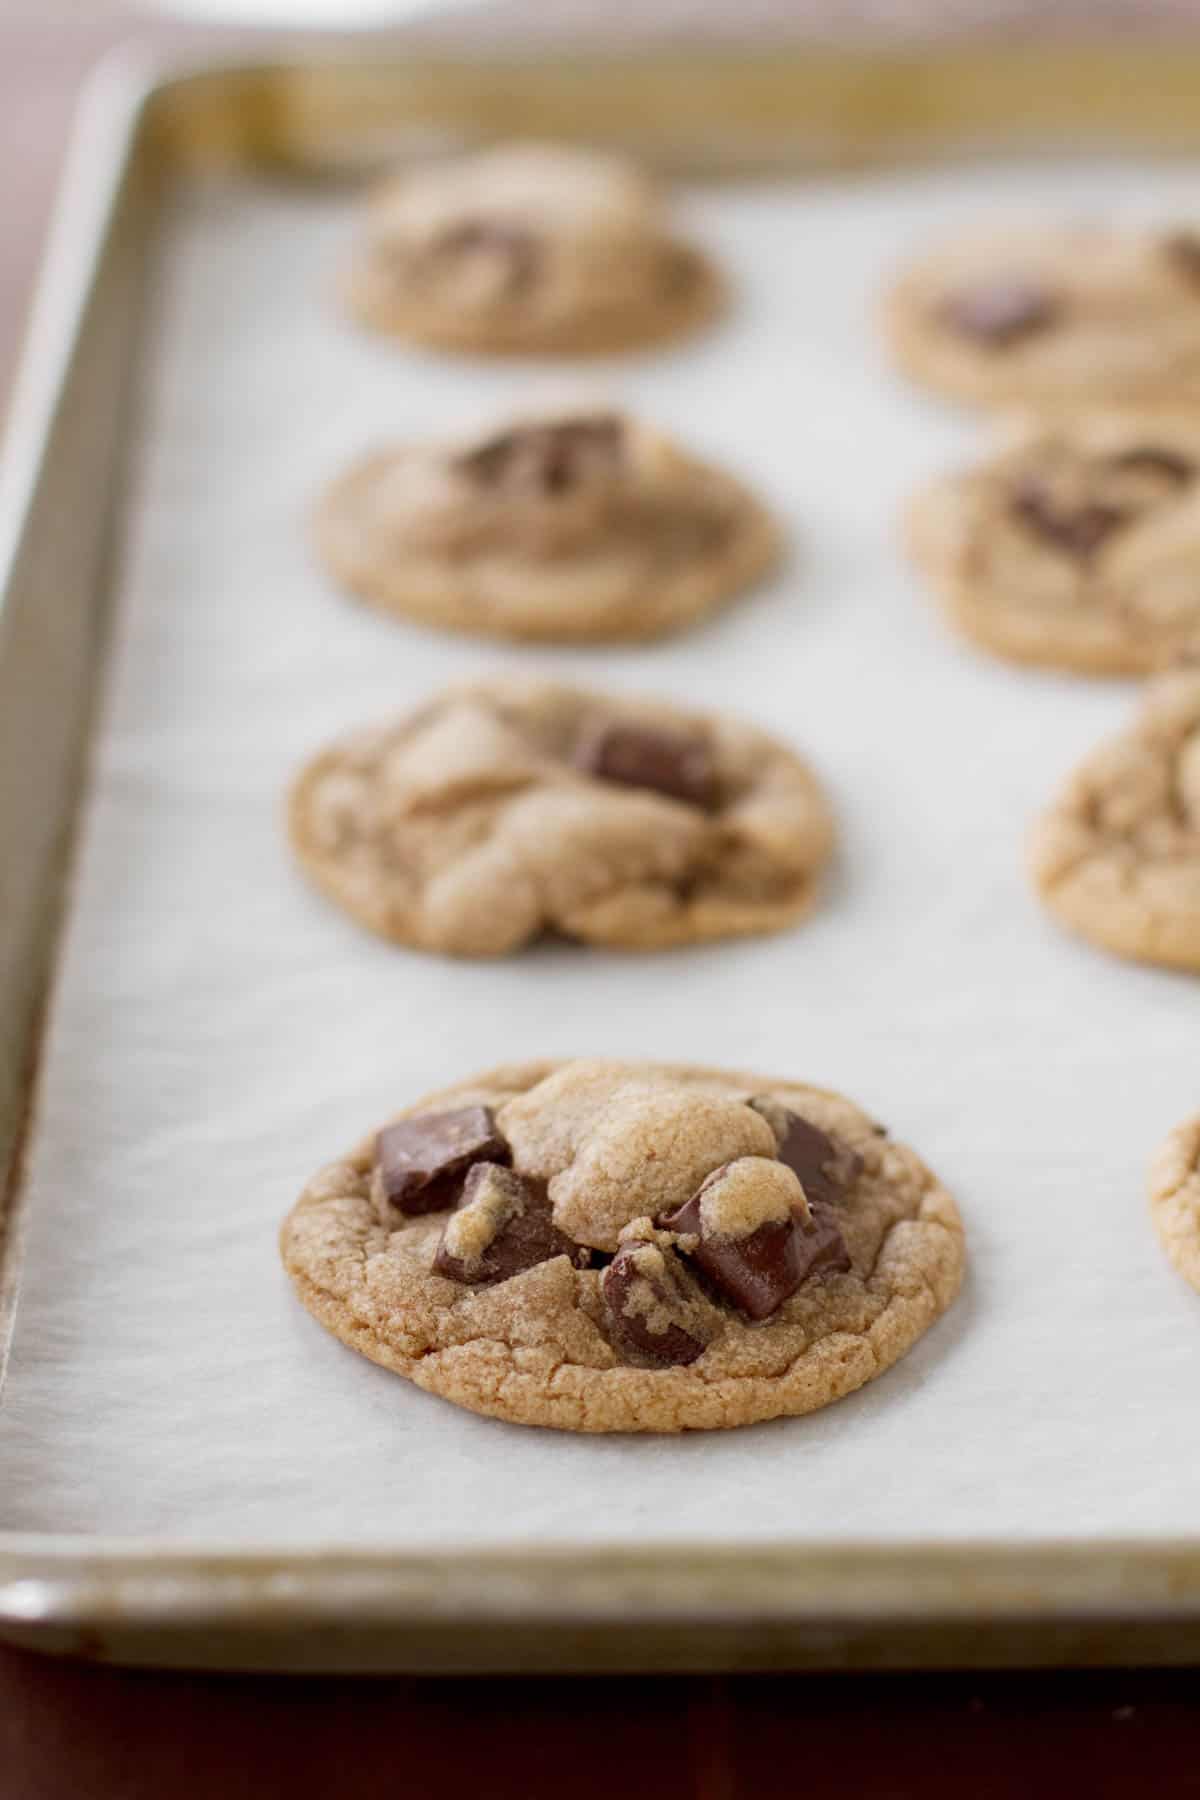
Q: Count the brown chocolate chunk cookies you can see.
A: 8